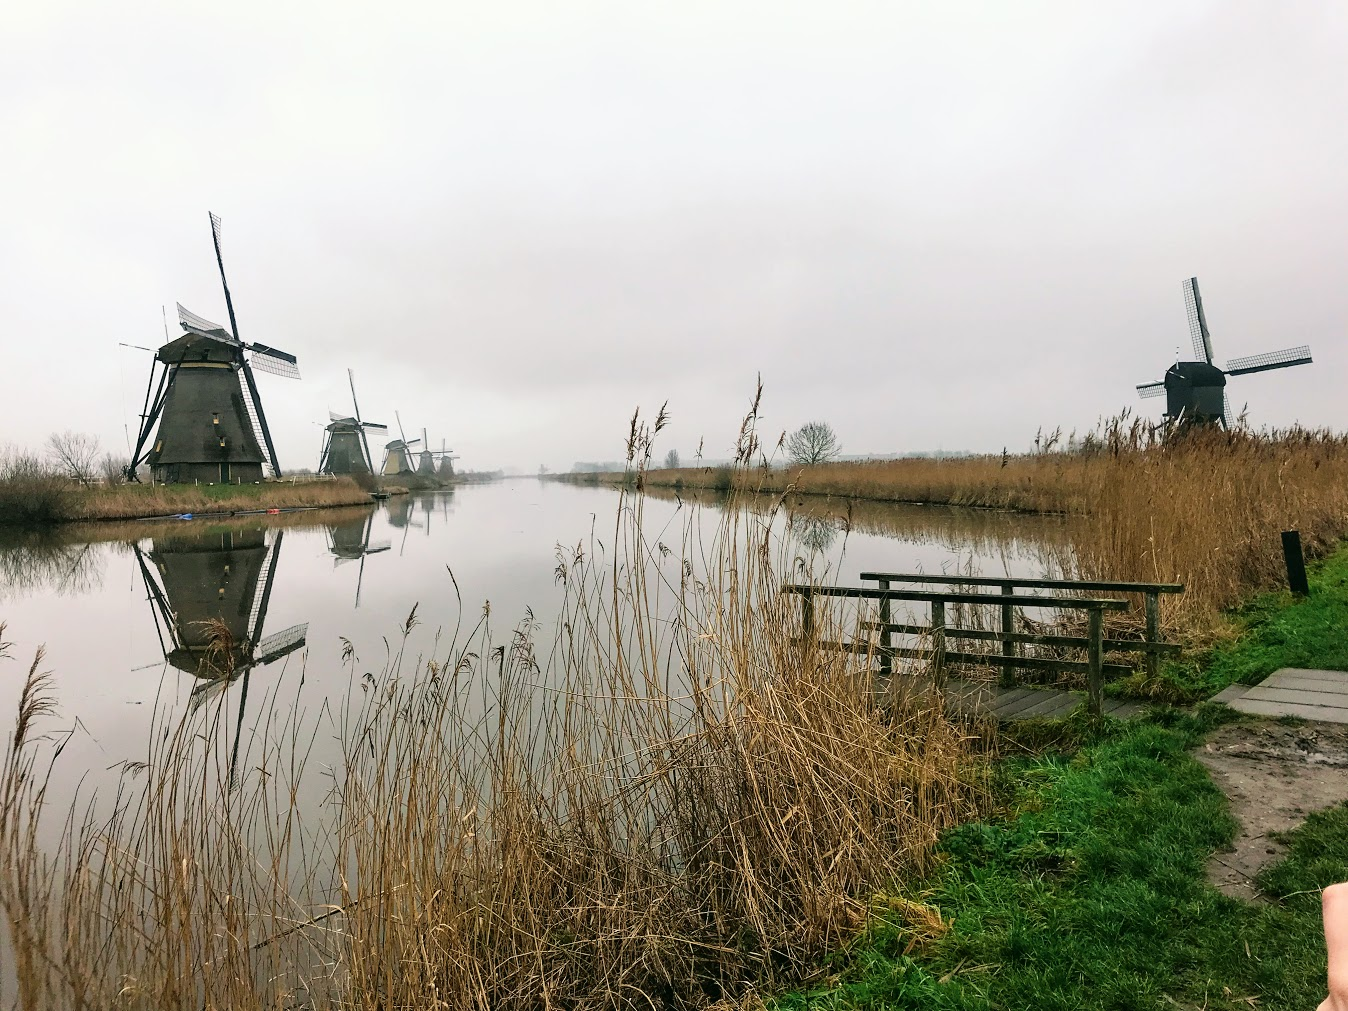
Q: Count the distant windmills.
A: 4